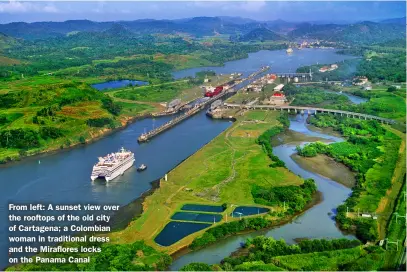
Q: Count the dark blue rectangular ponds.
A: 4